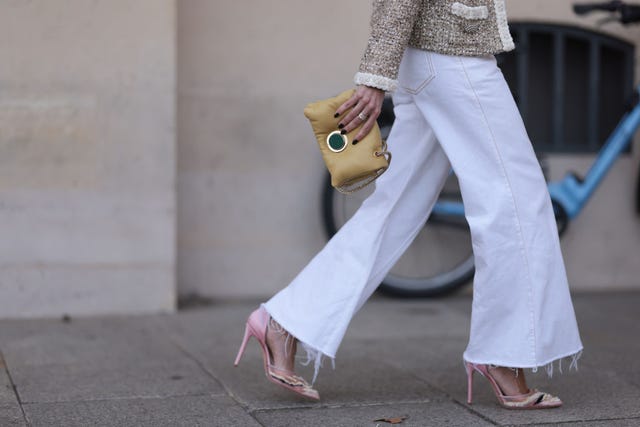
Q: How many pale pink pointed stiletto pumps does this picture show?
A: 2